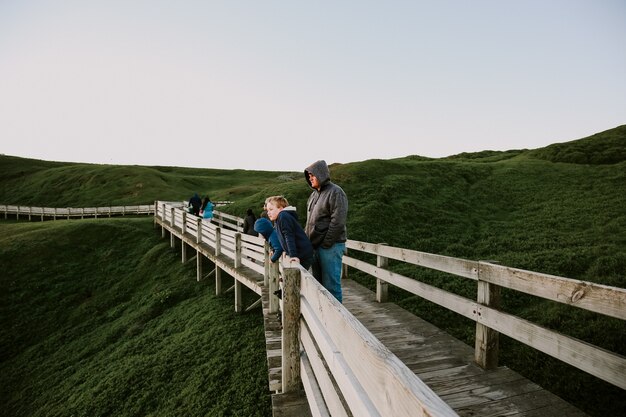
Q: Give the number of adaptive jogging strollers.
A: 0